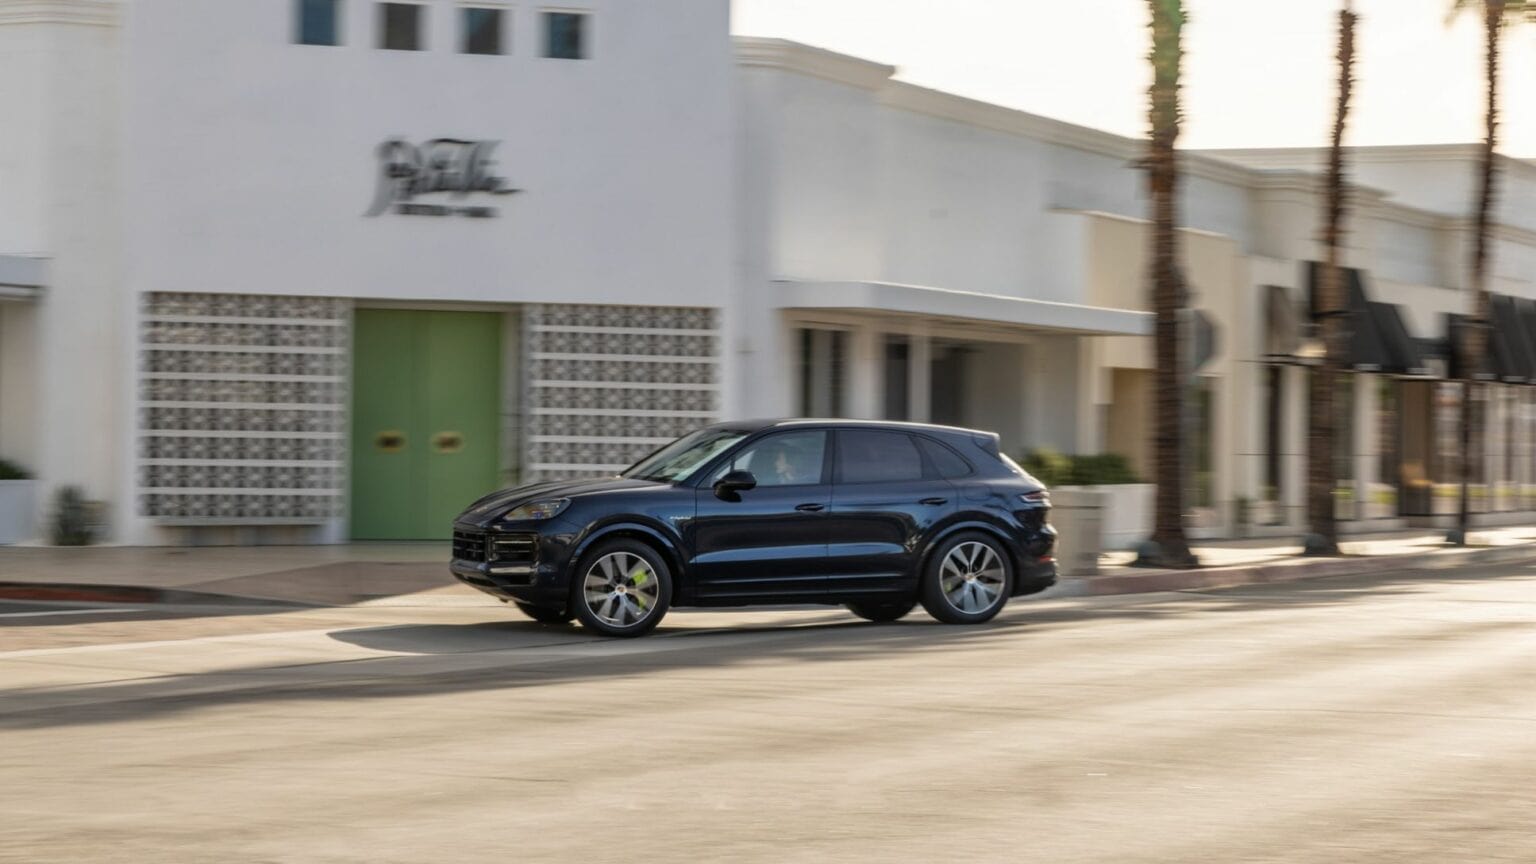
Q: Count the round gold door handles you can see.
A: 2